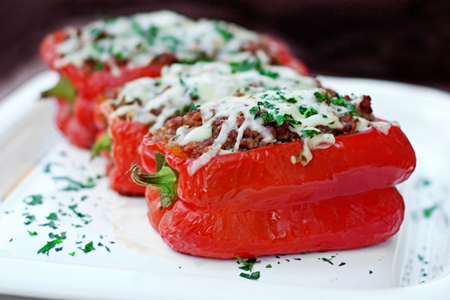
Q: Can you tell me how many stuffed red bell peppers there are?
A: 3